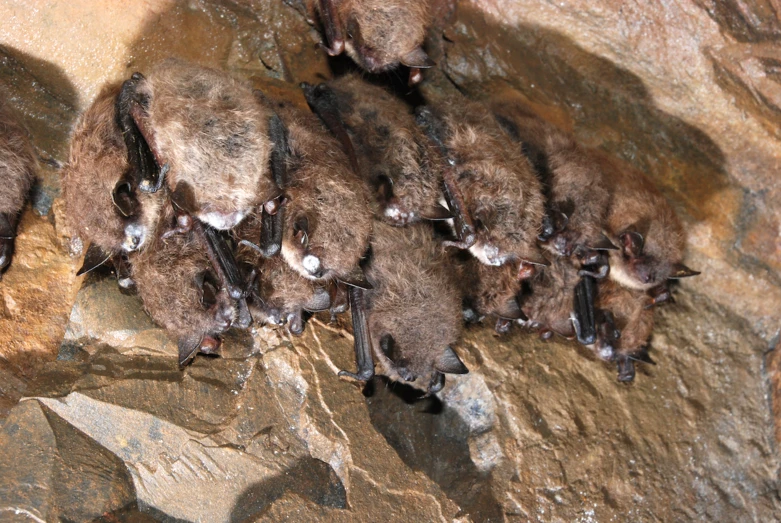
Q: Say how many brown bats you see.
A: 15